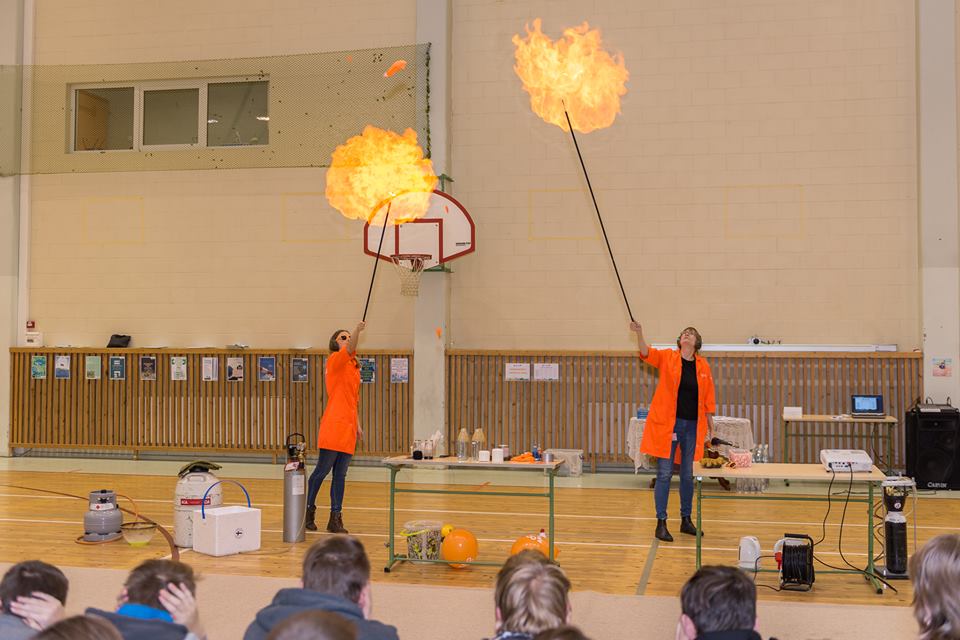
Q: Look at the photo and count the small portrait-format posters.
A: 12